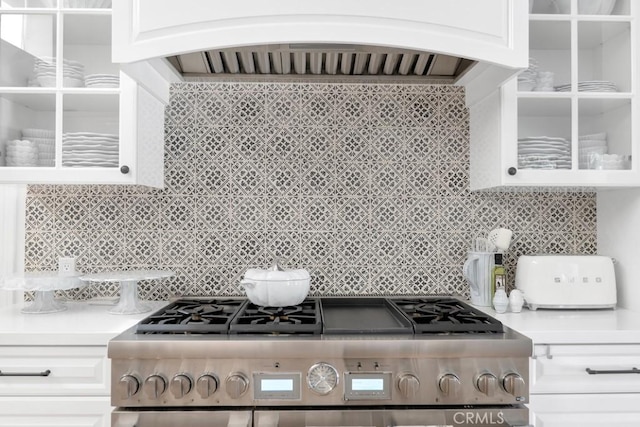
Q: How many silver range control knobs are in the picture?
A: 9